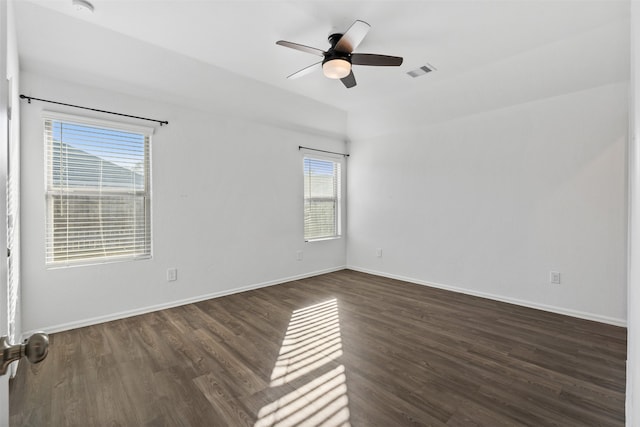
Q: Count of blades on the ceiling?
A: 5